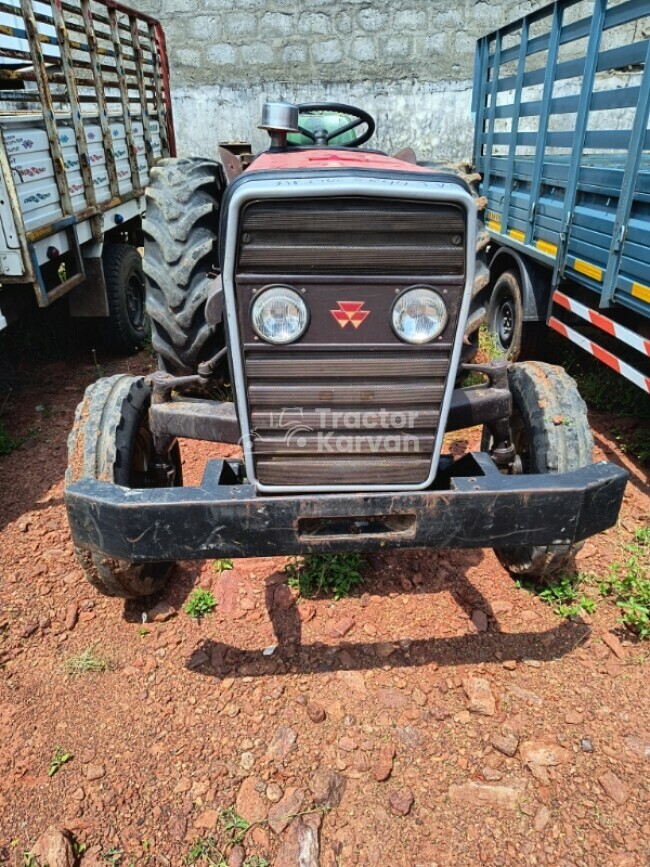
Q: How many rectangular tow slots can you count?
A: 1